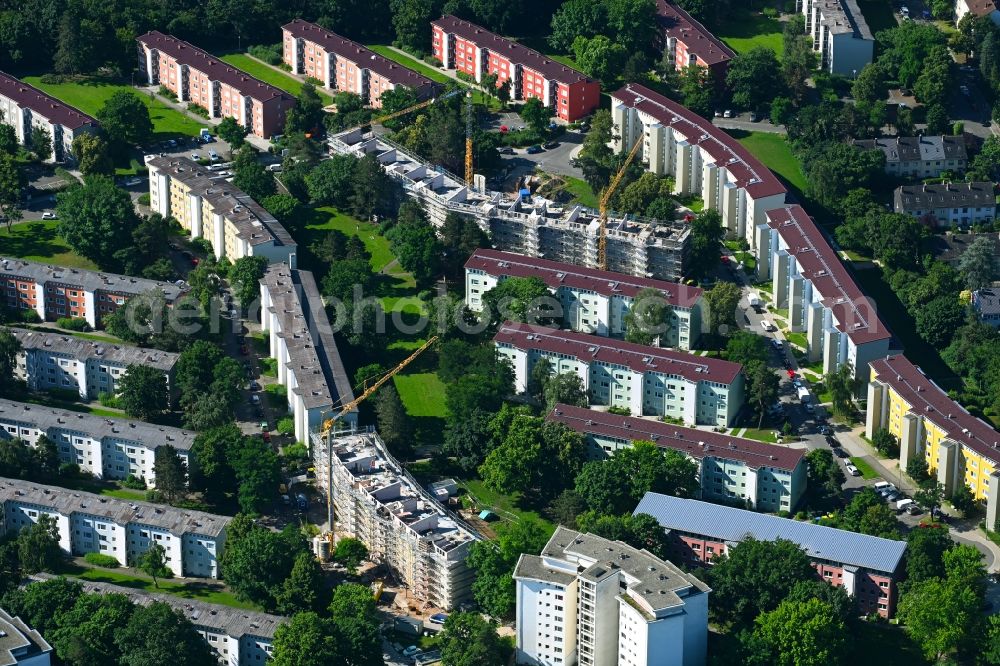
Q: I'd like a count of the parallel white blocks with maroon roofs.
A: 3